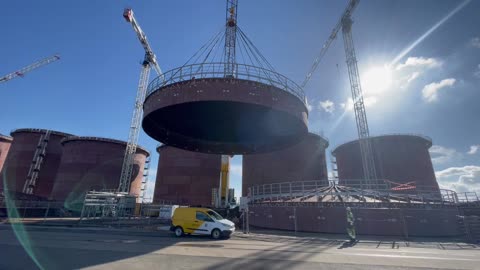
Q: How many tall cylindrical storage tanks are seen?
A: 6